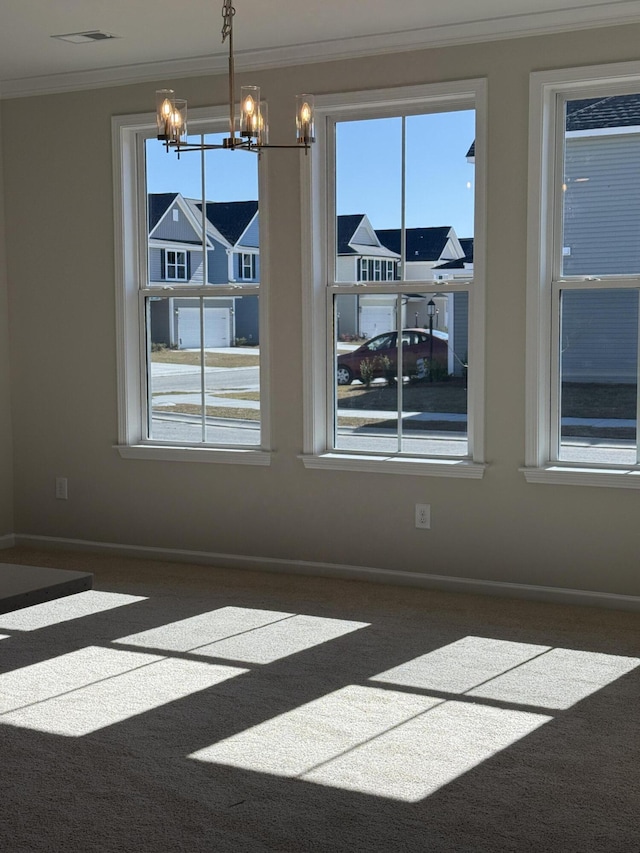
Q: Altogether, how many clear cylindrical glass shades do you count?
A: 5